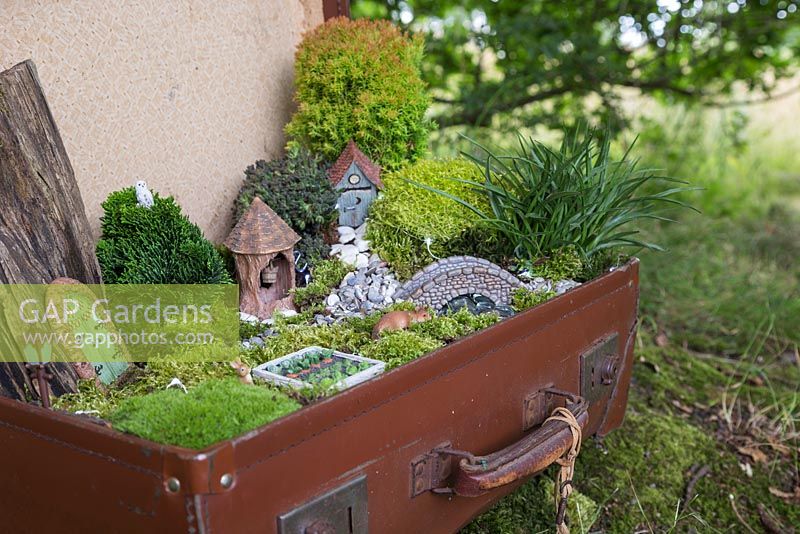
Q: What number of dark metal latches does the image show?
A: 2